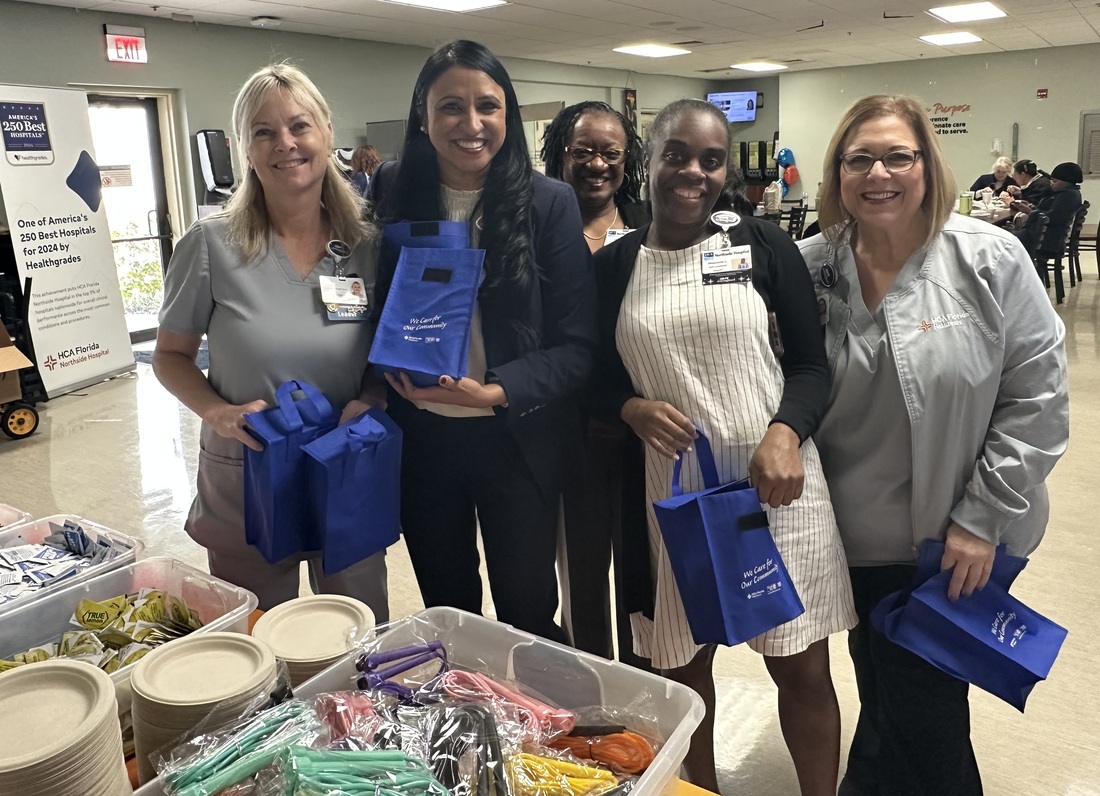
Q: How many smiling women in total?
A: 5